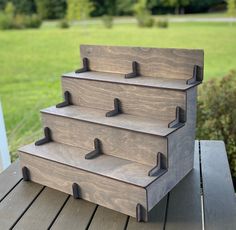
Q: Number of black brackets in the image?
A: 12